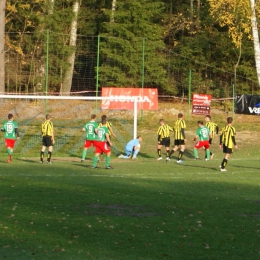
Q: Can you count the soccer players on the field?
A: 11